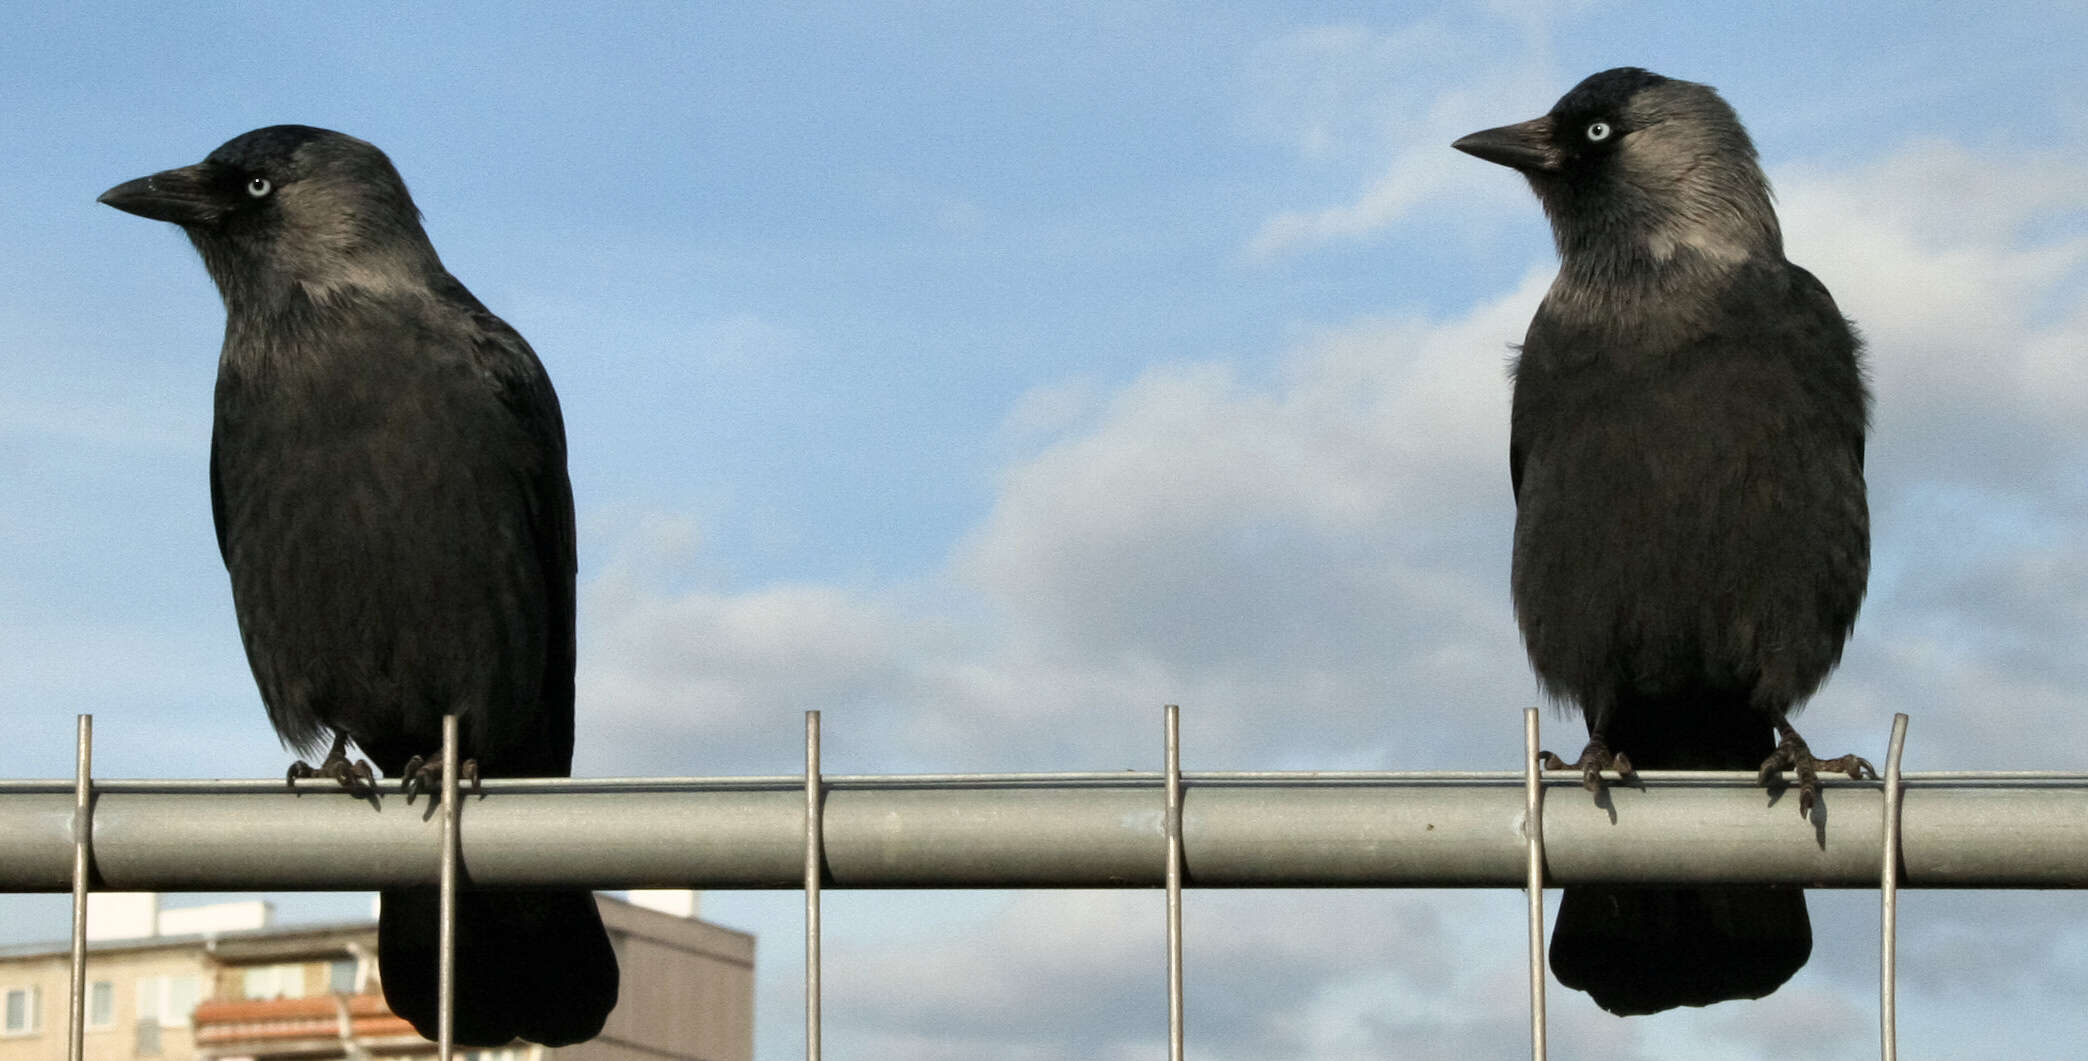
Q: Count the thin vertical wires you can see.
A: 6